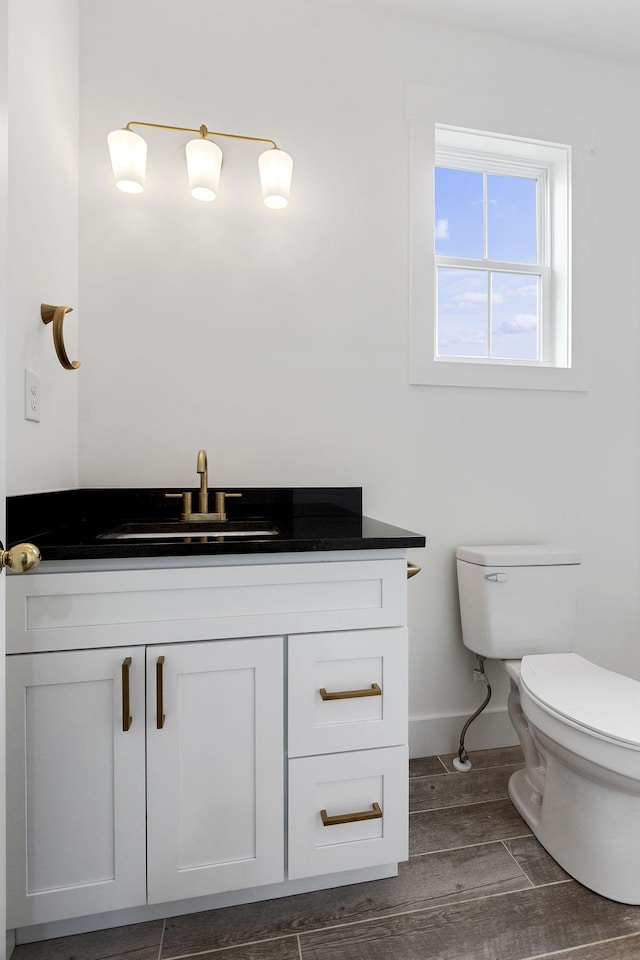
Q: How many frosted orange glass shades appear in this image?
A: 0